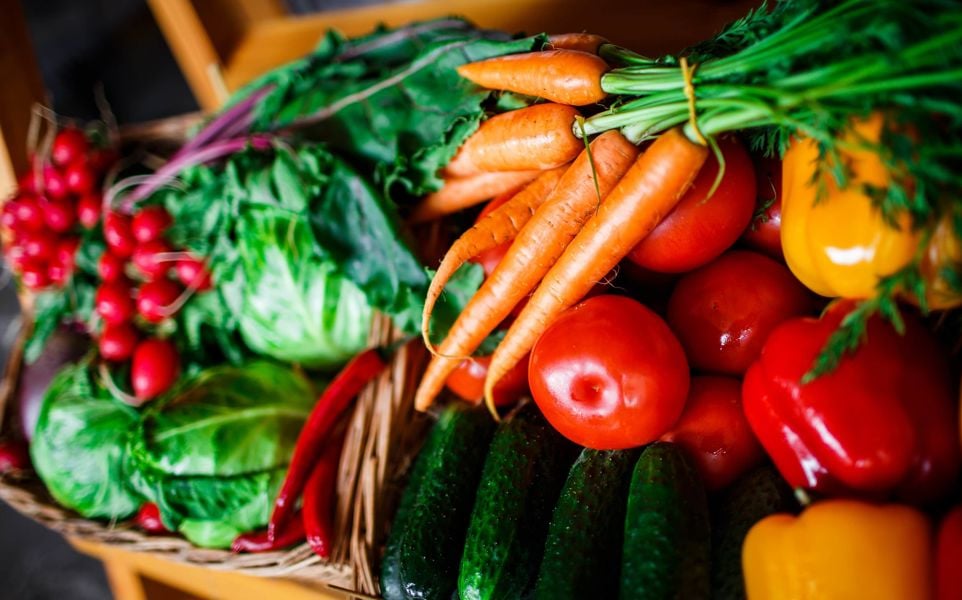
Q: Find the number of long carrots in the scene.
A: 3